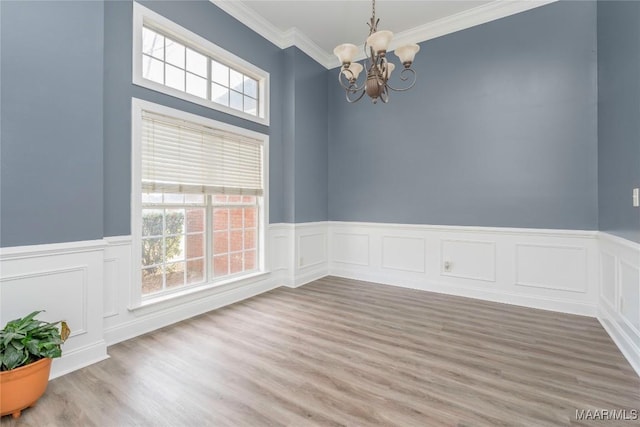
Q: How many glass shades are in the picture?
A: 5